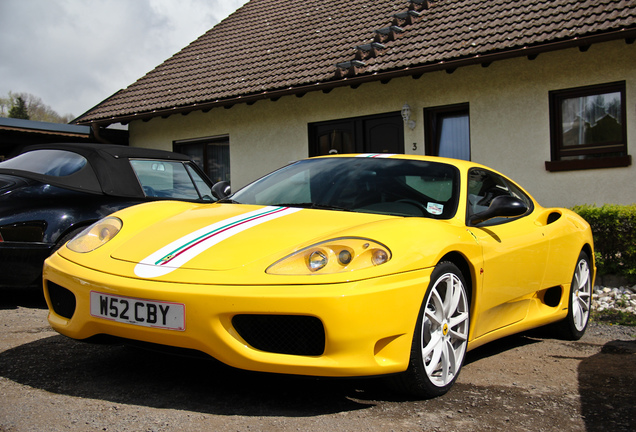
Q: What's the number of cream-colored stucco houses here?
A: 1